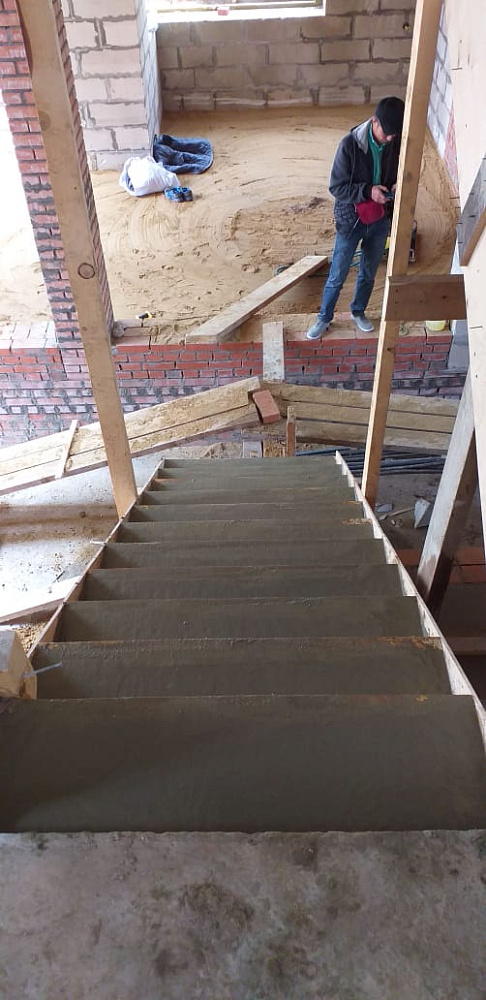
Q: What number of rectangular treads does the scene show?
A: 11